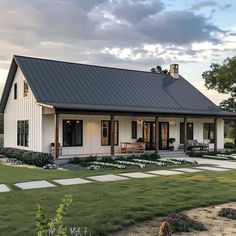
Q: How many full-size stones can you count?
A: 7